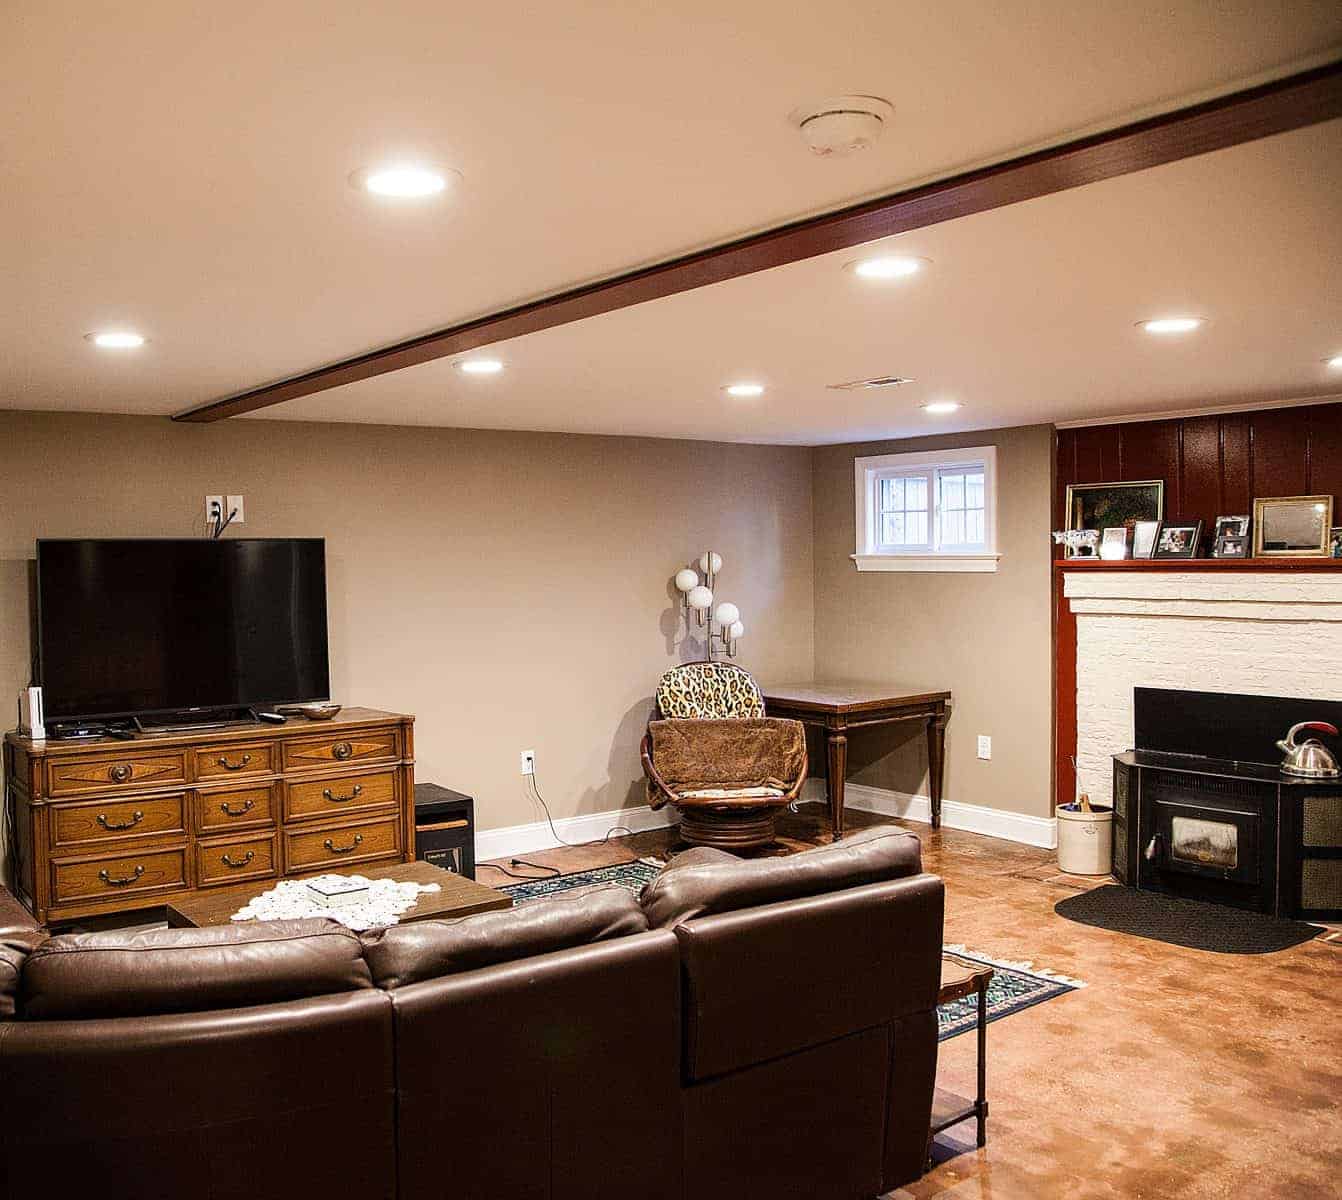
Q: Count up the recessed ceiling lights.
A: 8